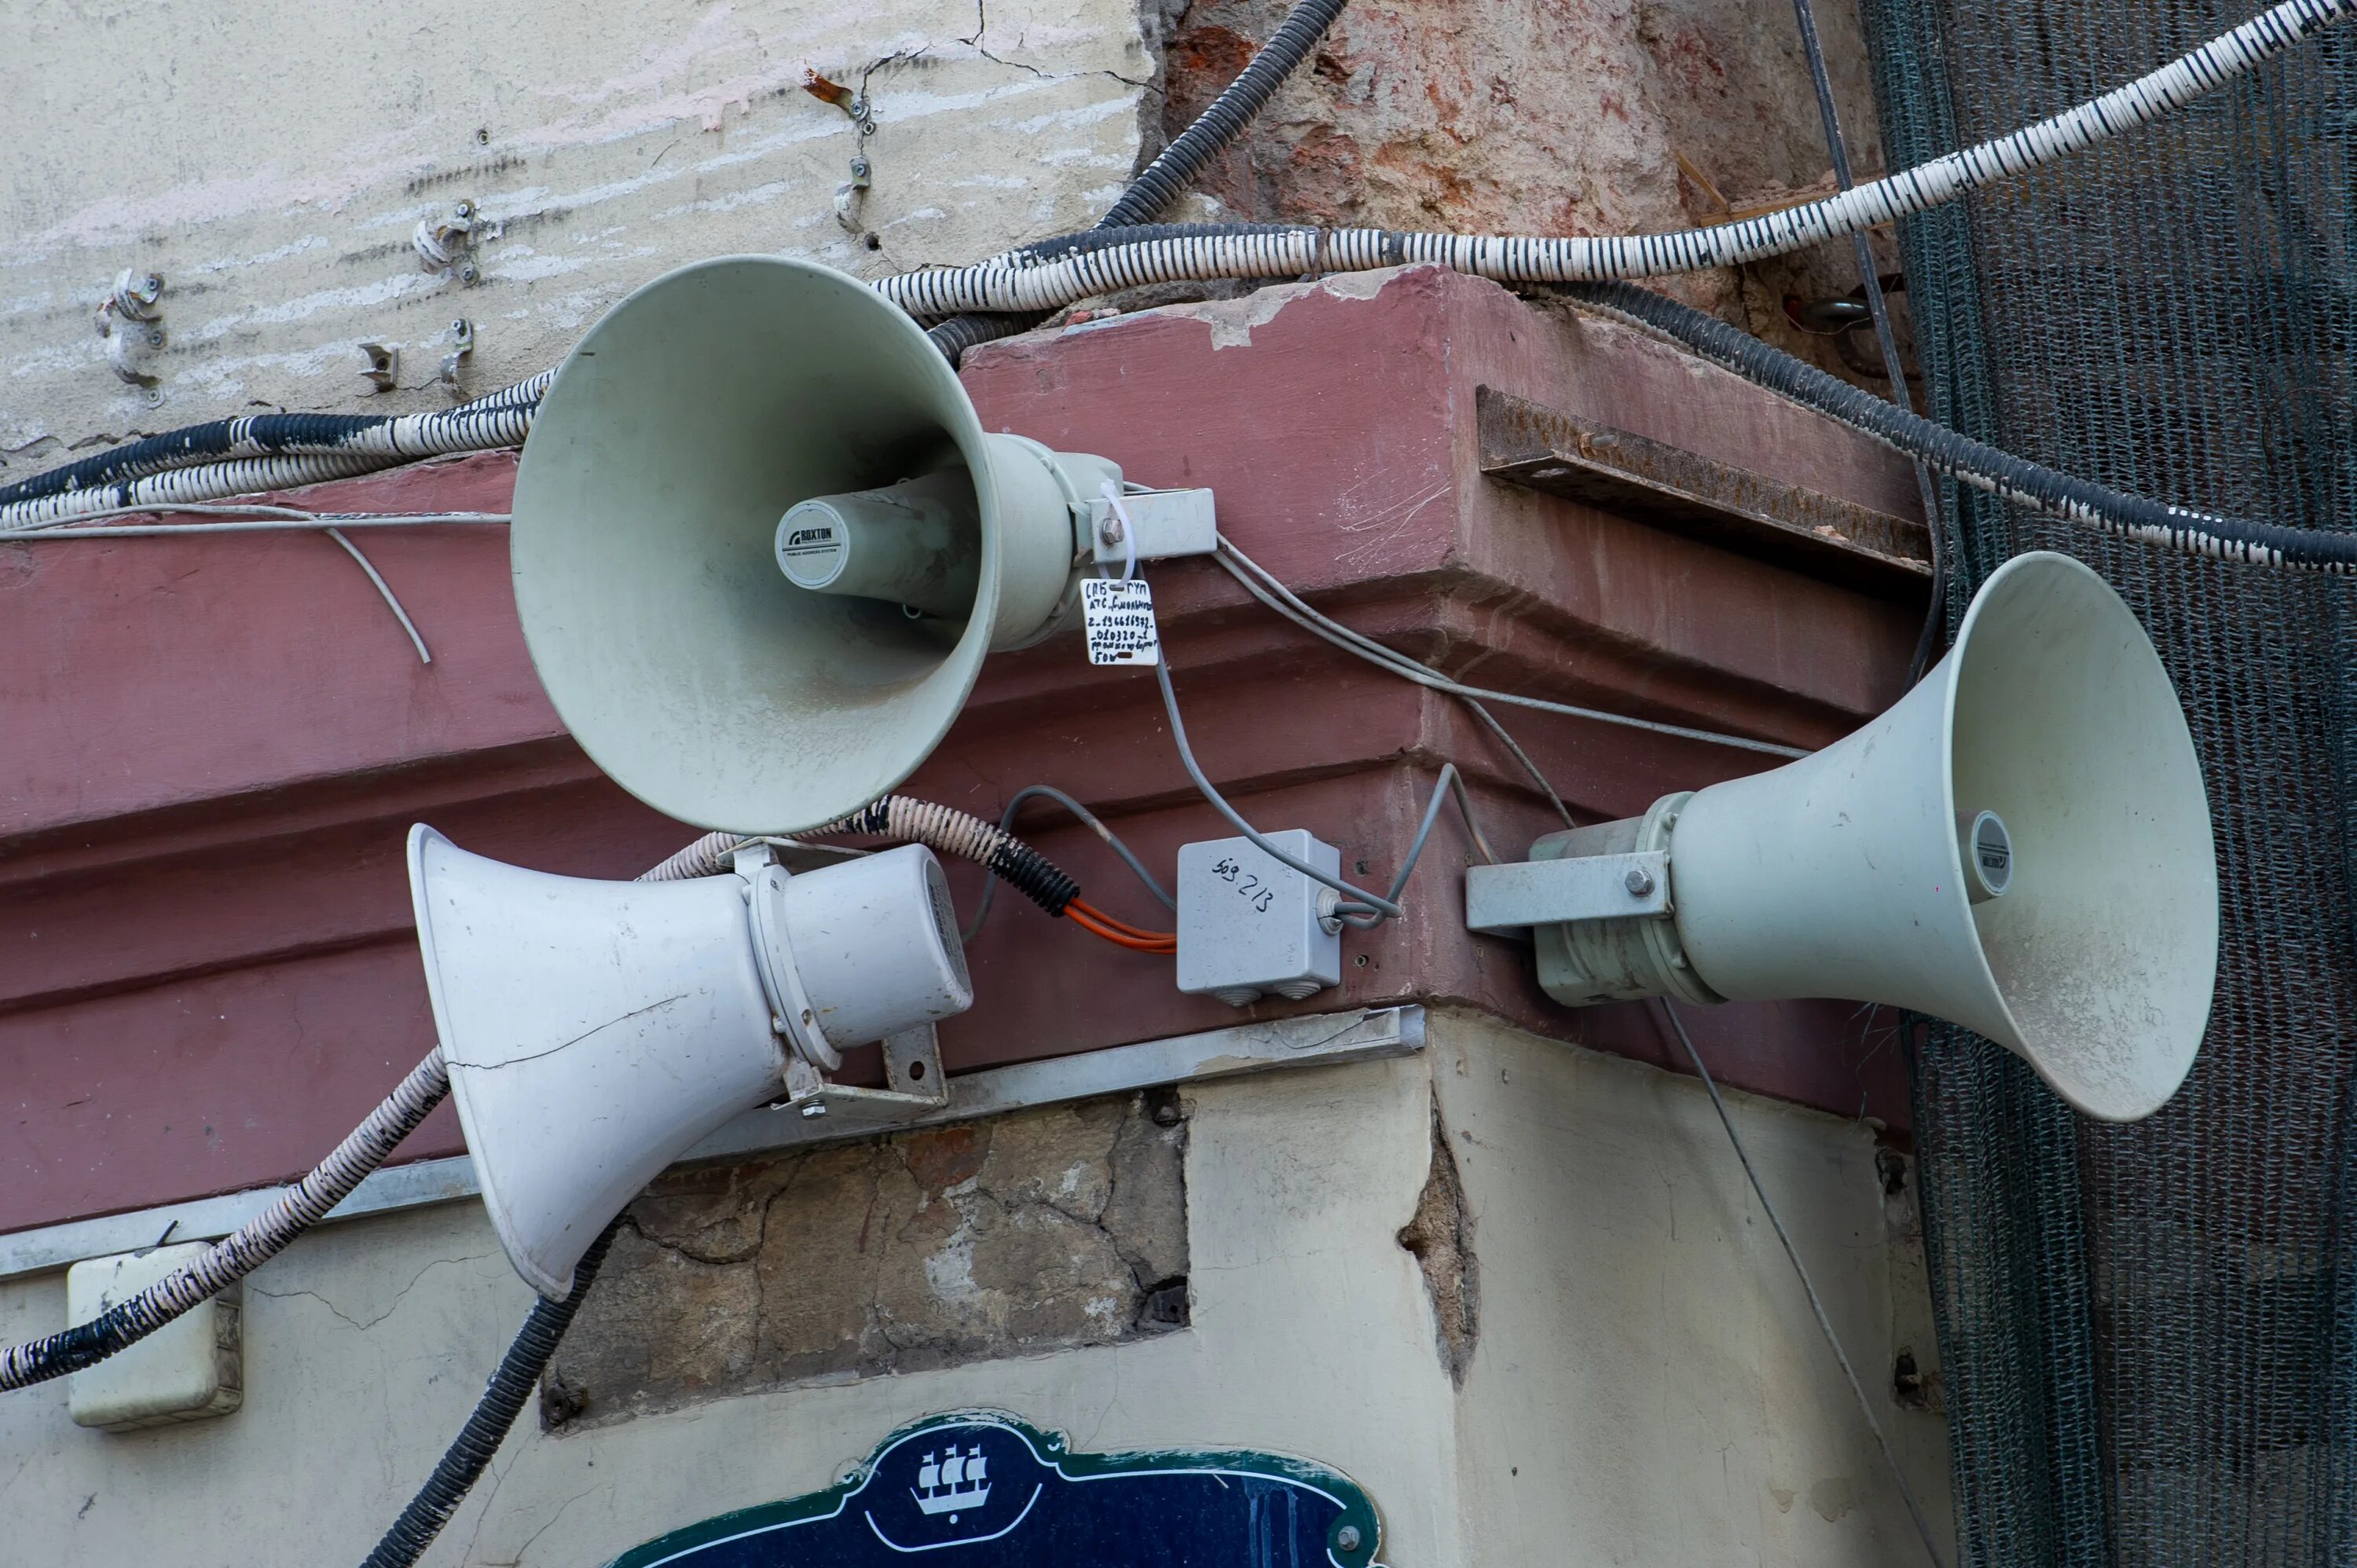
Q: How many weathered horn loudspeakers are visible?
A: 3